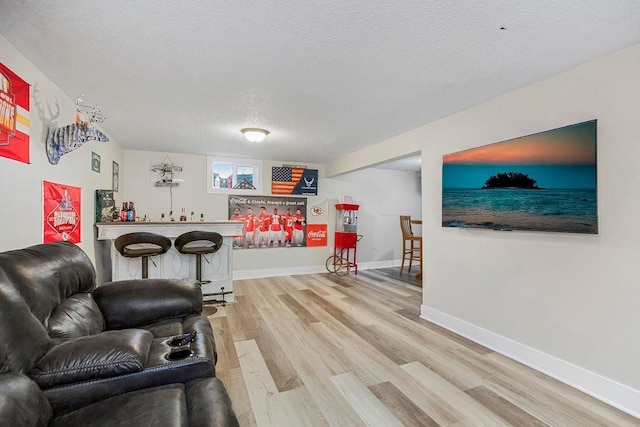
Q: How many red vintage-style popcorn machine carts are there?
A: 1